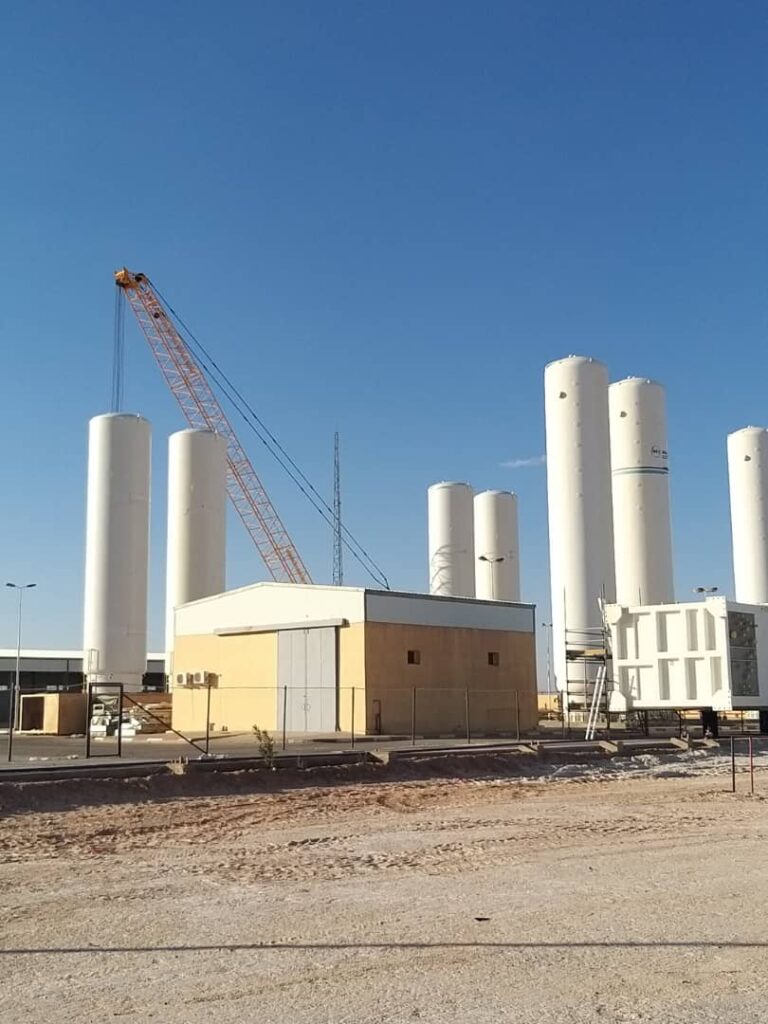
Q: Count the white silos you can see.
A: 7